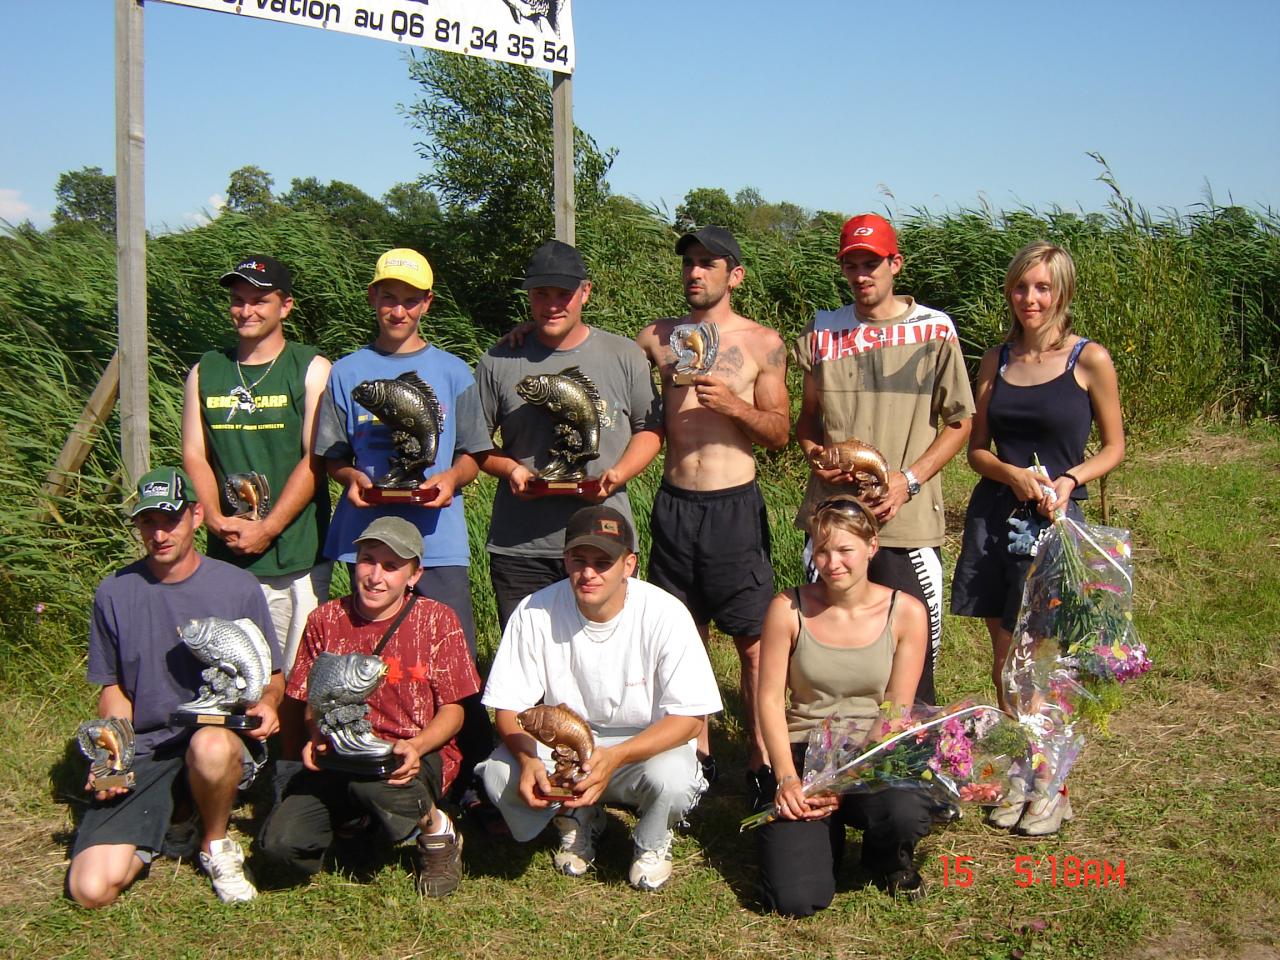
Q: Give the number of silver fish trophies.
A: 2